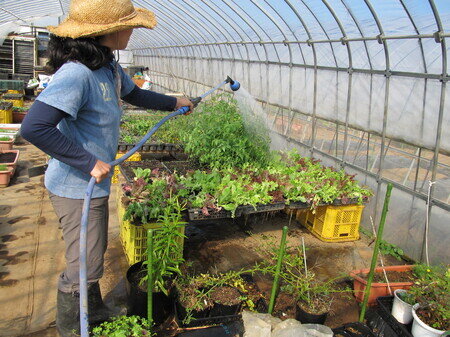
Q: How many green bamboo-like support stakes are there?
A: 3